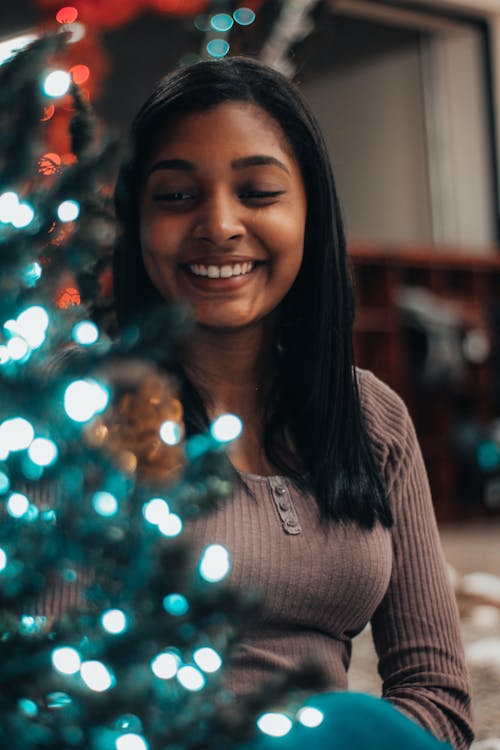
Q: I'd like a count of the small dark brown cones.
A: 0